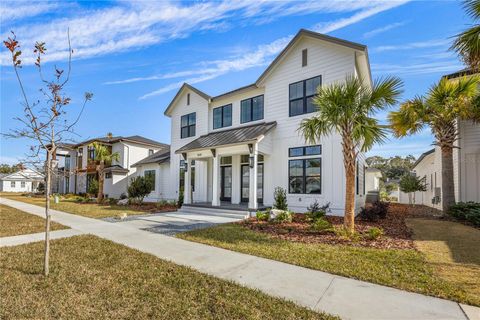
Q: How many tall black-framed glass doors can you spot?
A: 2